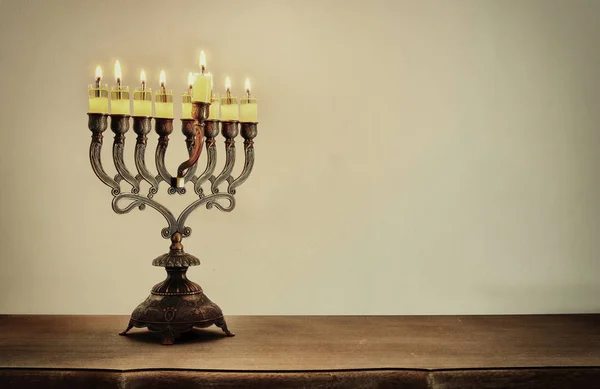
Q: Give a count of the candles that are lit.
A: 9